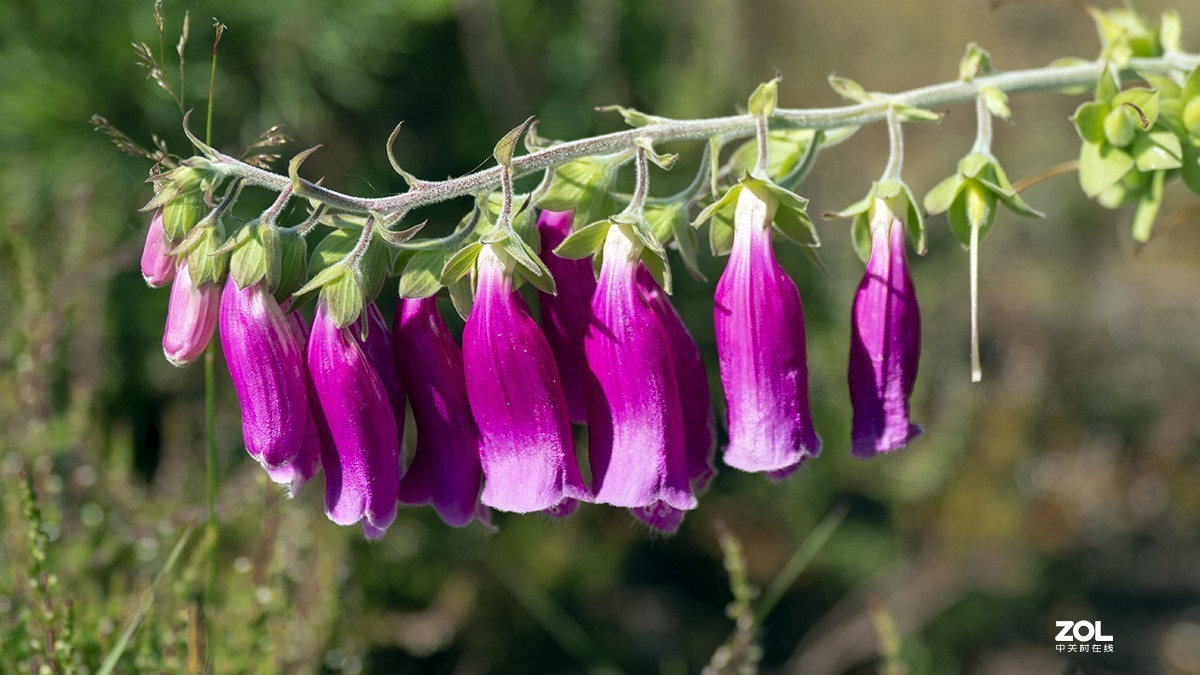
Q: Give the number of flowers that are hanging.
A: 13